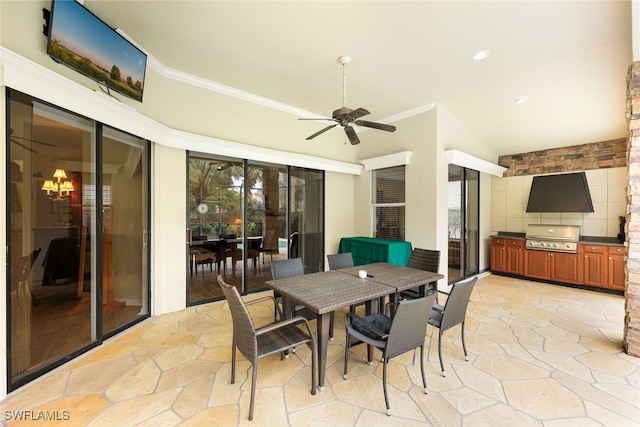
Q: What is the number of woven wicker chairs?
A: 6